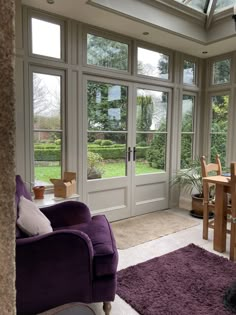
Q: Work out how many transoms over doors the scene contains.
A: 2